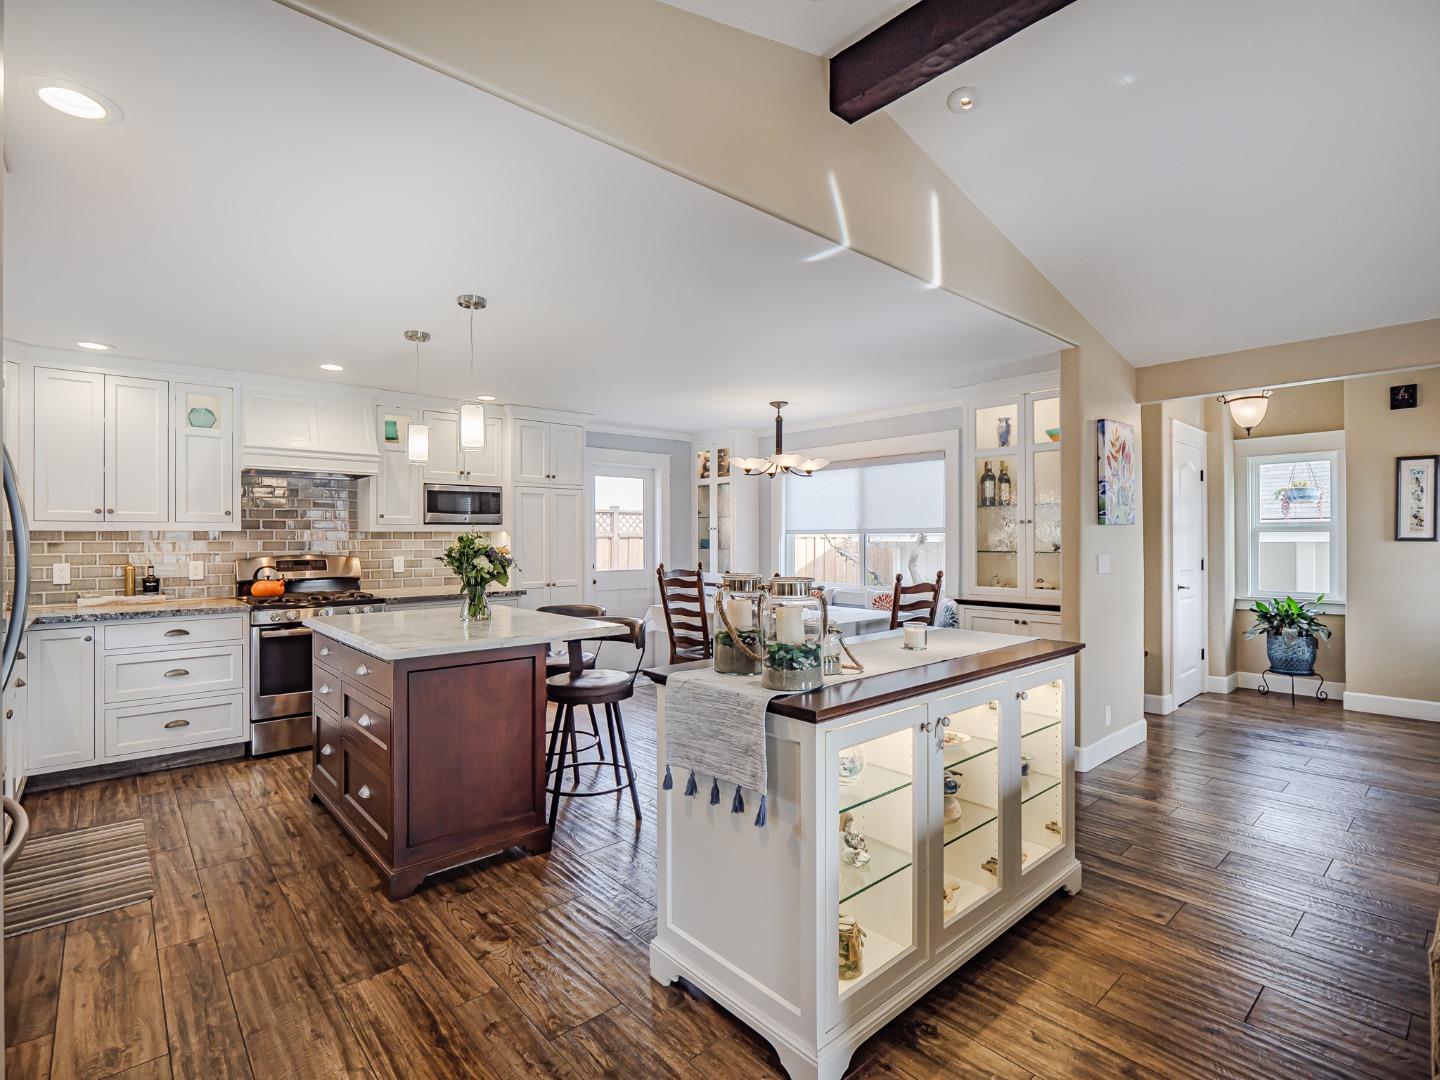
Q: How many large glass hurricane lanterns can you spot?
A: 2